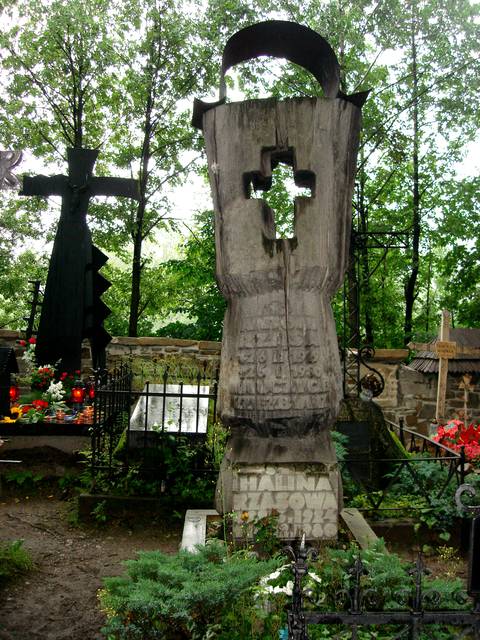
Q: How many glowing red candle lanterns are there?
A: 3